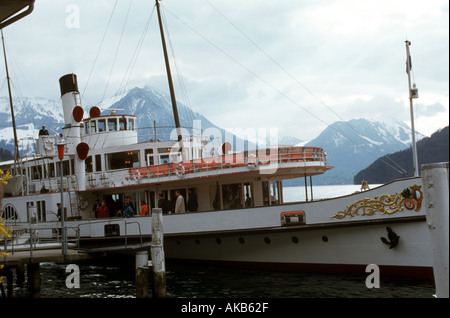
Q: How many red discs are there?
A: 4